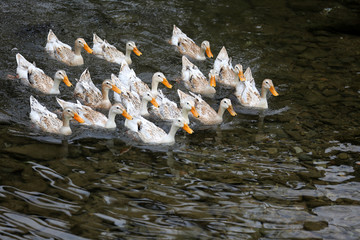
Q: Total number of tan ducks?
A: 15